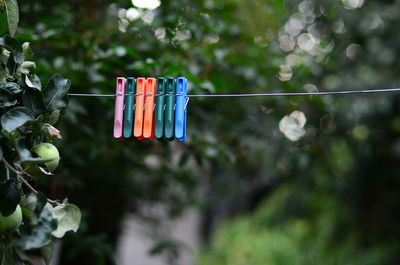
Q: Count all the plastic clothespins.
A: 7